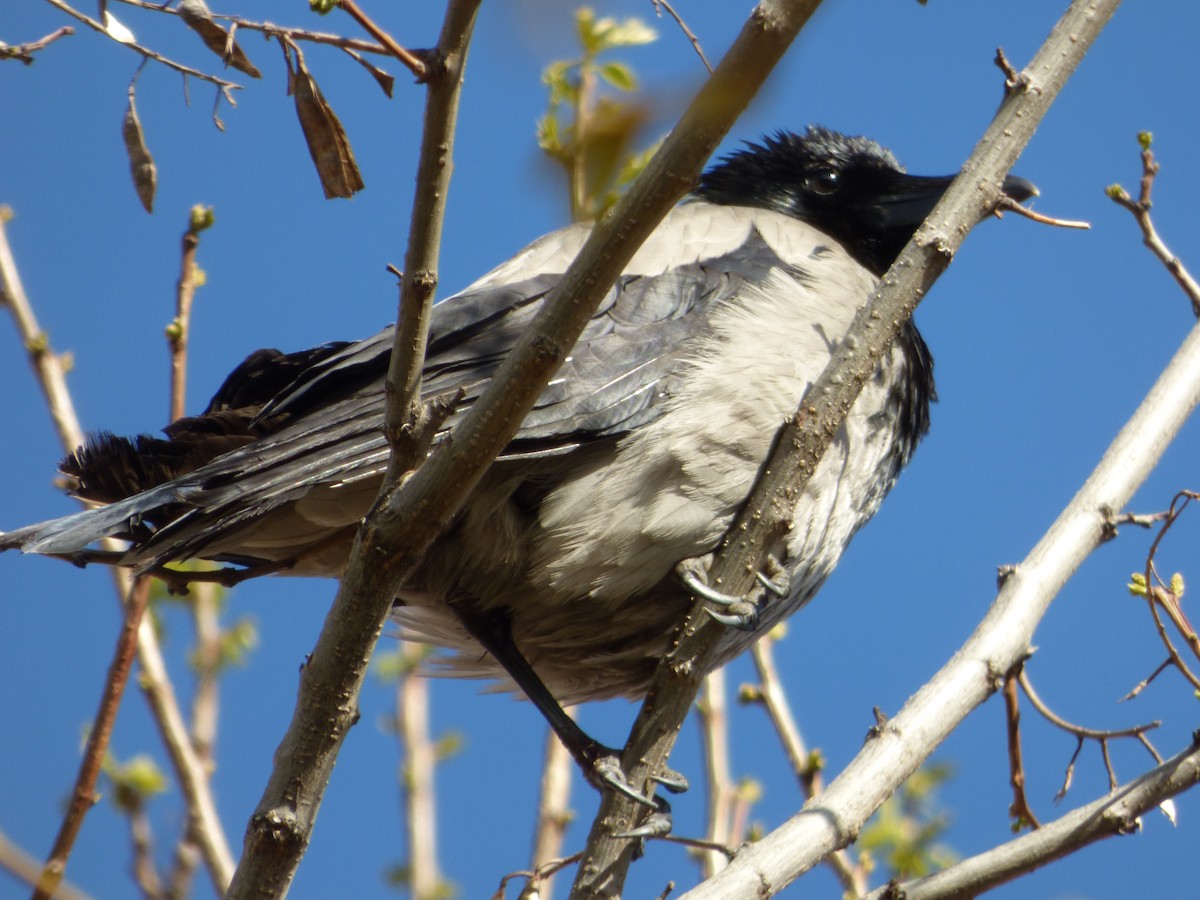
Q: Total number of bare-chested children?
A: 0